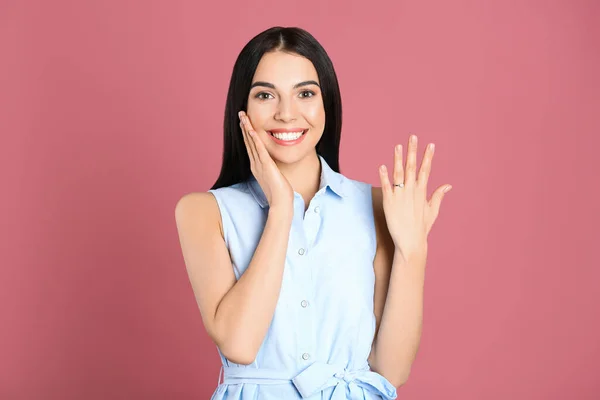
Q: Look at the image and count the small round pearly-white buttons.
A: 4